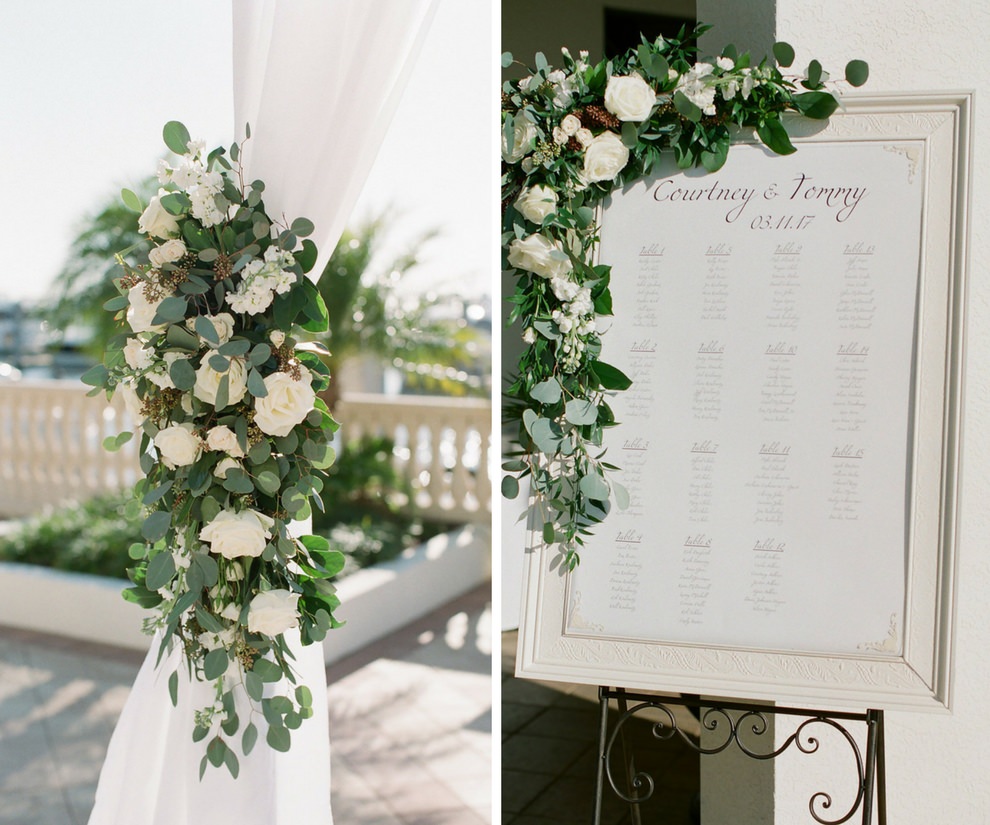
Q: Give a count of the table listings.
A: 15